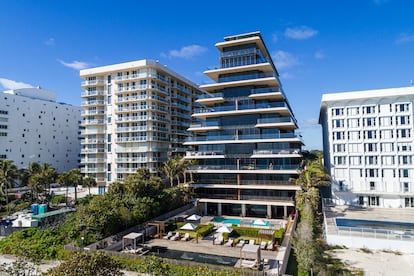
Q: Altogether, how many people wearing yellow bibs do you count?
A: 0